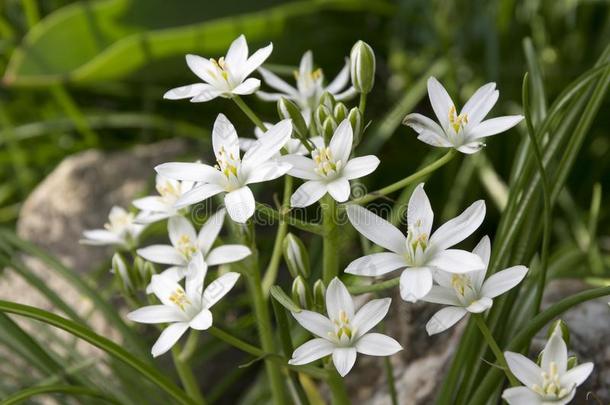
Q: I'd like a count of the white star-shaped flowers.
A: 13